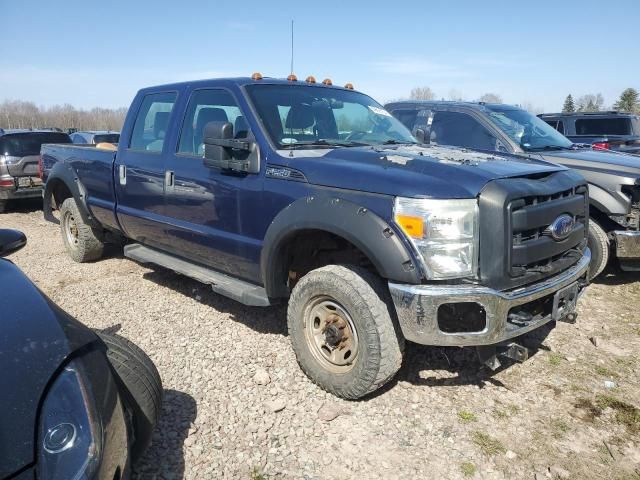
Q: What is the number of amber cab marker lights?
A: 5